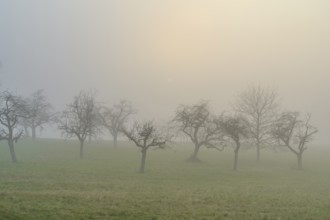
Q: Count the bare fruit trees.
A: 9